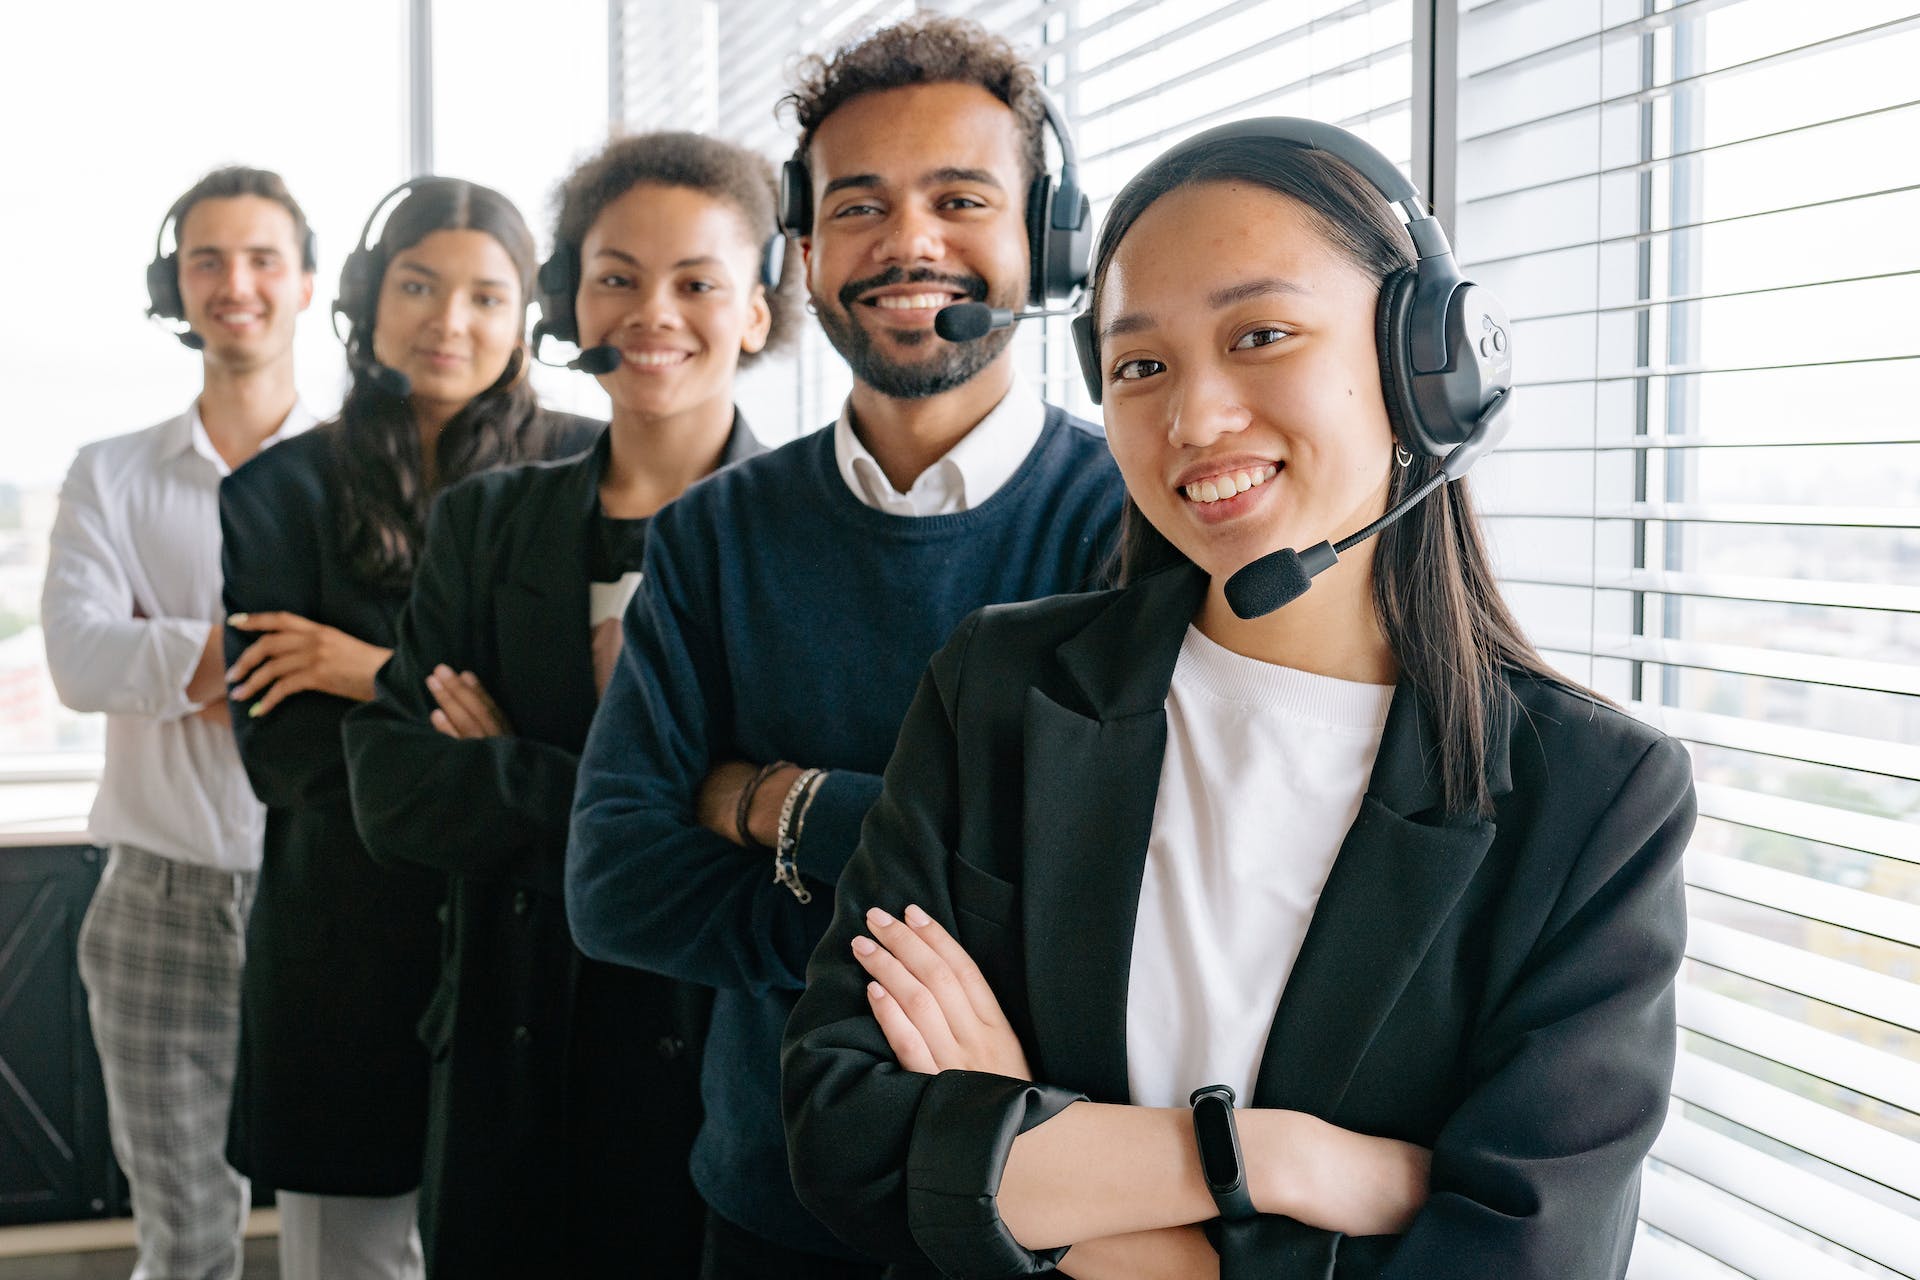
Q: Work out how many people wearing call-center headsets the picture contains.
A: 5